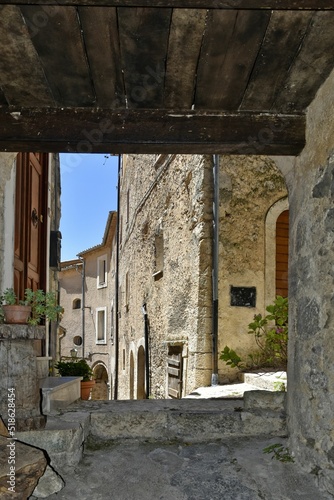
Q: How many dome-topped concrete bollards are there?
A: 0